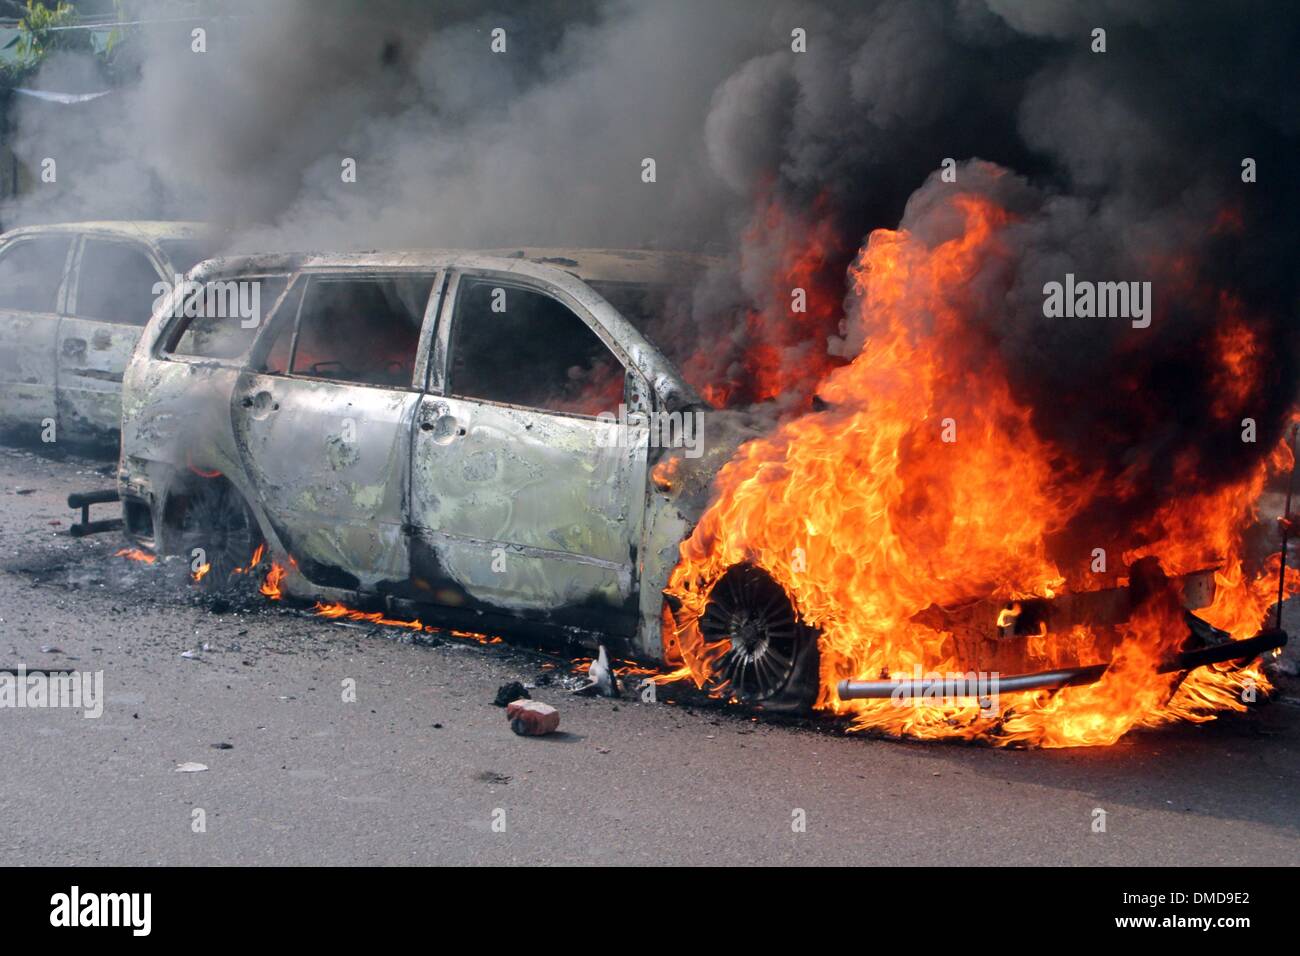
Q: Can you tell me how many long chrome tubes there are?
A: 1